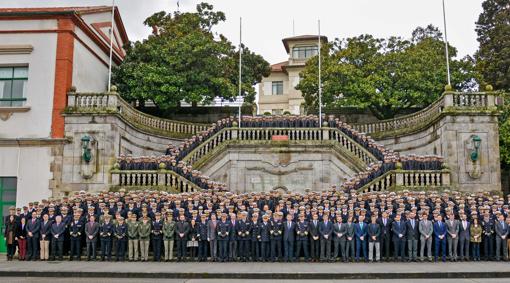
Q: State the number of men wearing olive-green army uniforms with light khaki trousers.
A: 3